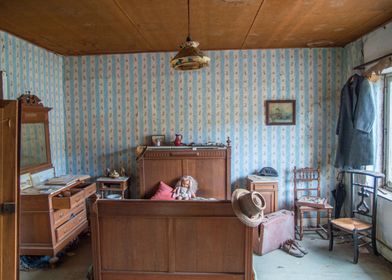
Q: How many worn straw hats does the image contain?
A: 1